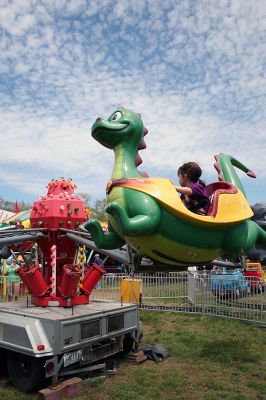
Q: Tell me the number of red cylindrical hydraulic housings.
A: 3